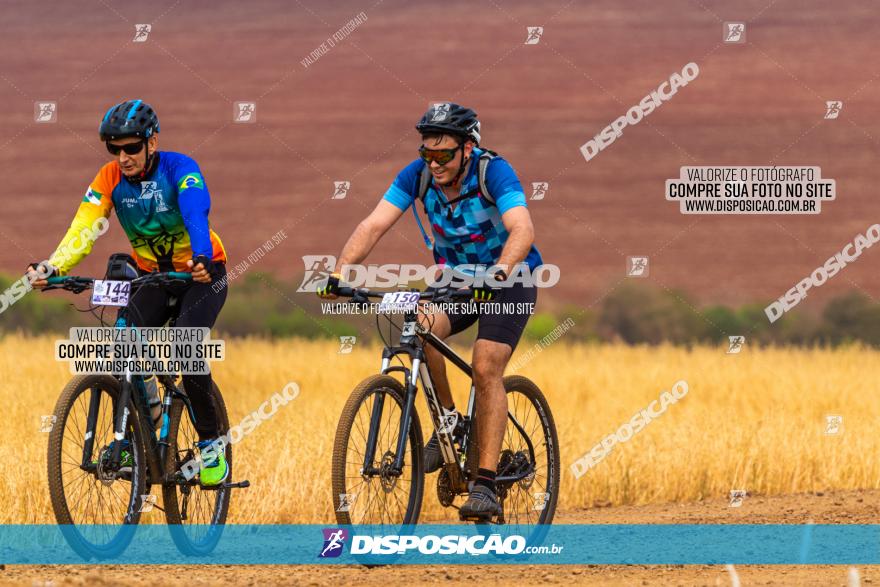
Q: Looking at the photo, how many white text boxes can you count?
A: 2